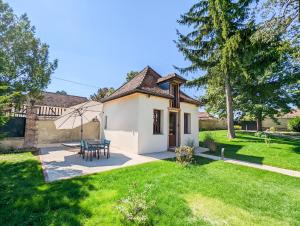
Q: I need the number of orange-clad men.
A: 0